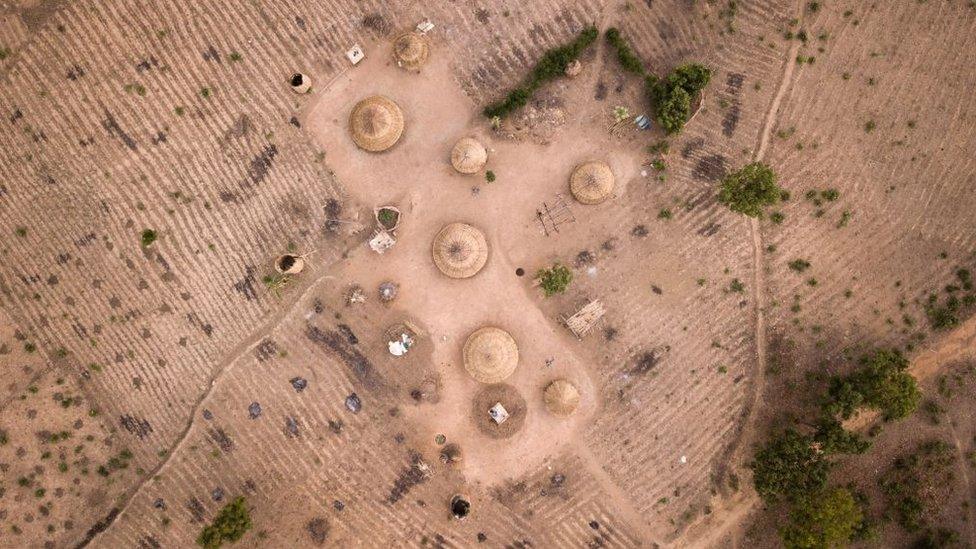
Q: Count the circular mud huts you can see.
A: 7